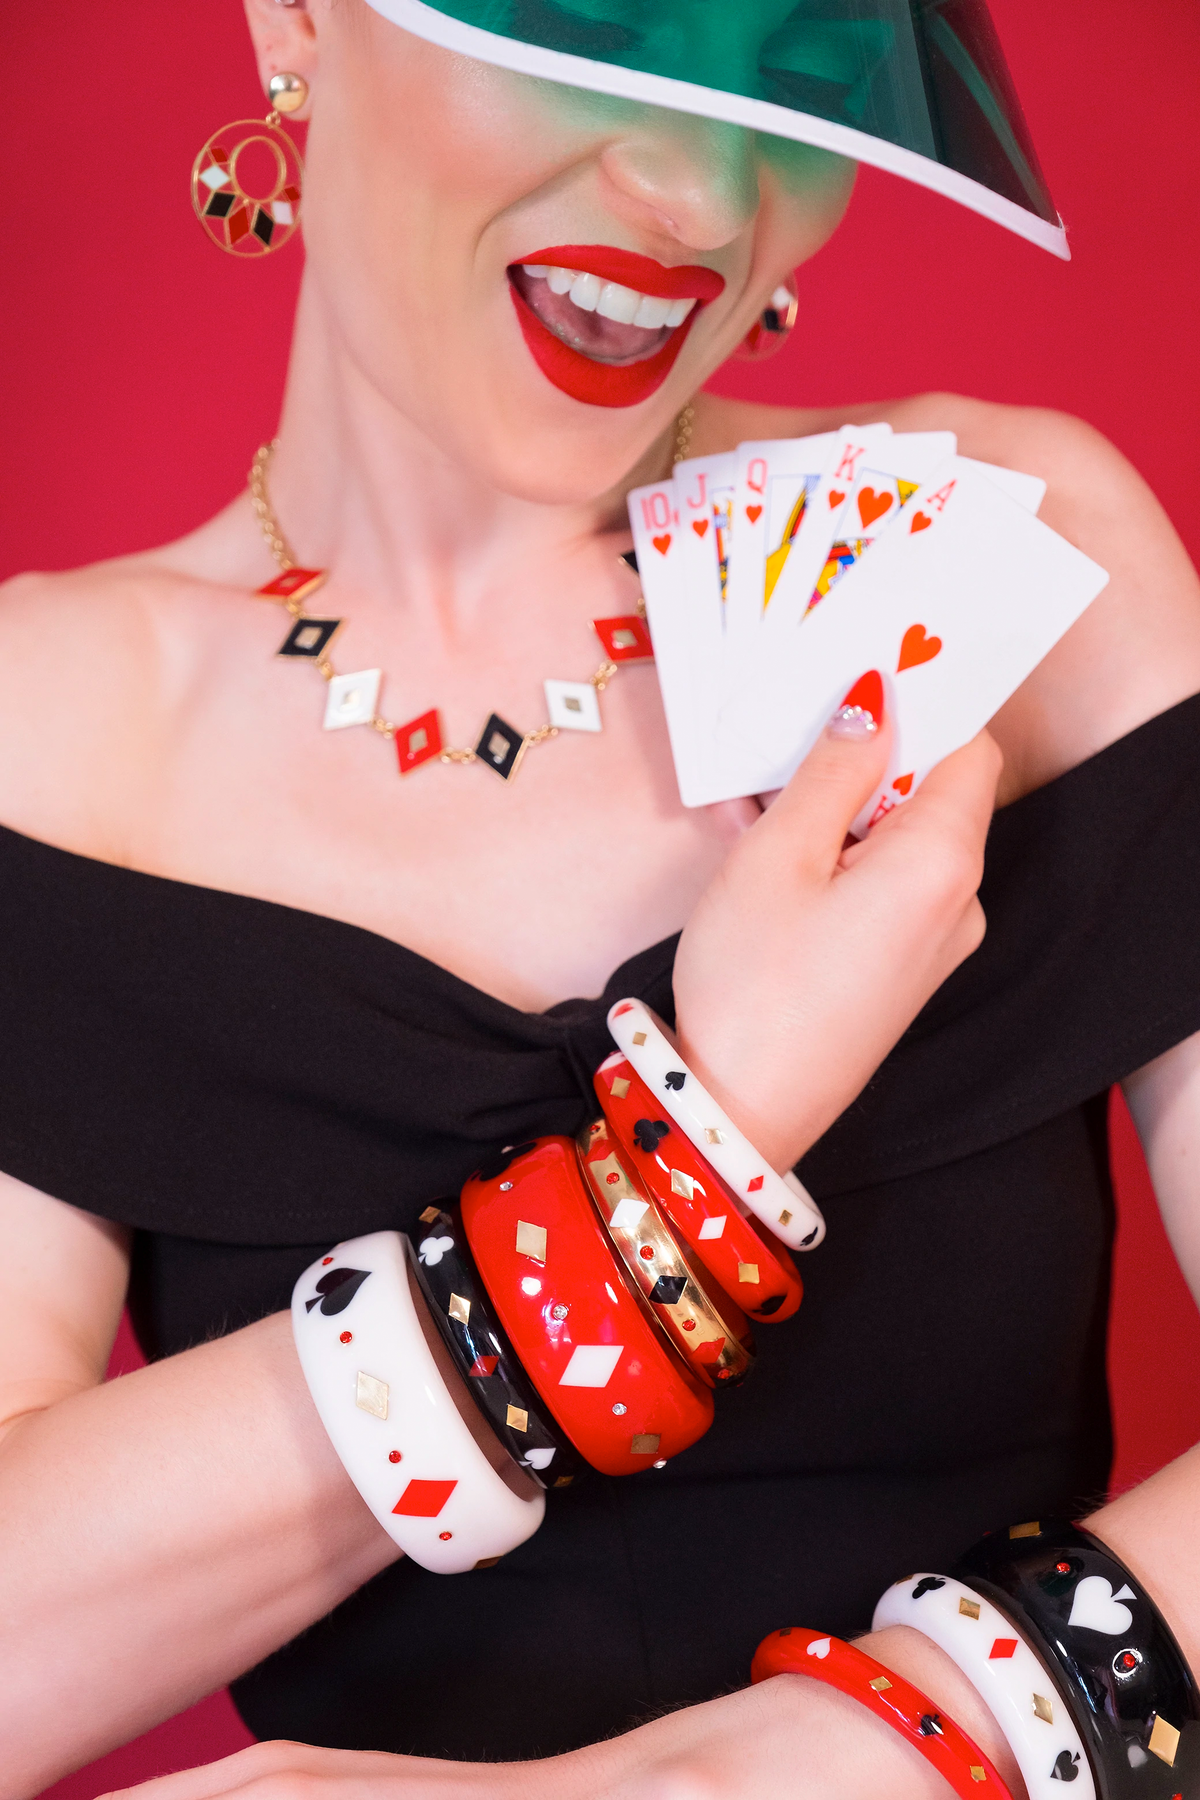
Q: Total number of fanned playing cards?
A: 5